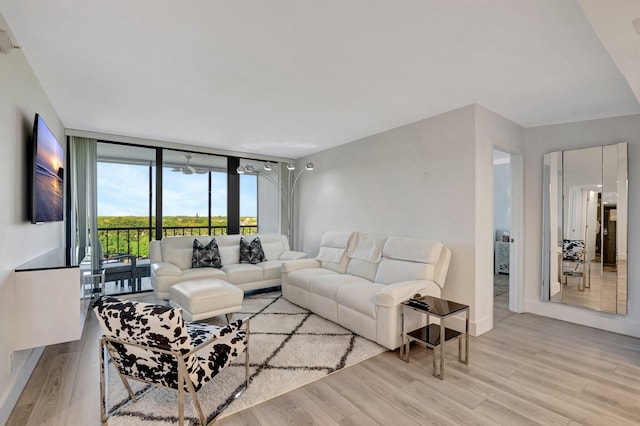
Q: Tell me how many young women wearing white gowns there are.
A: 0